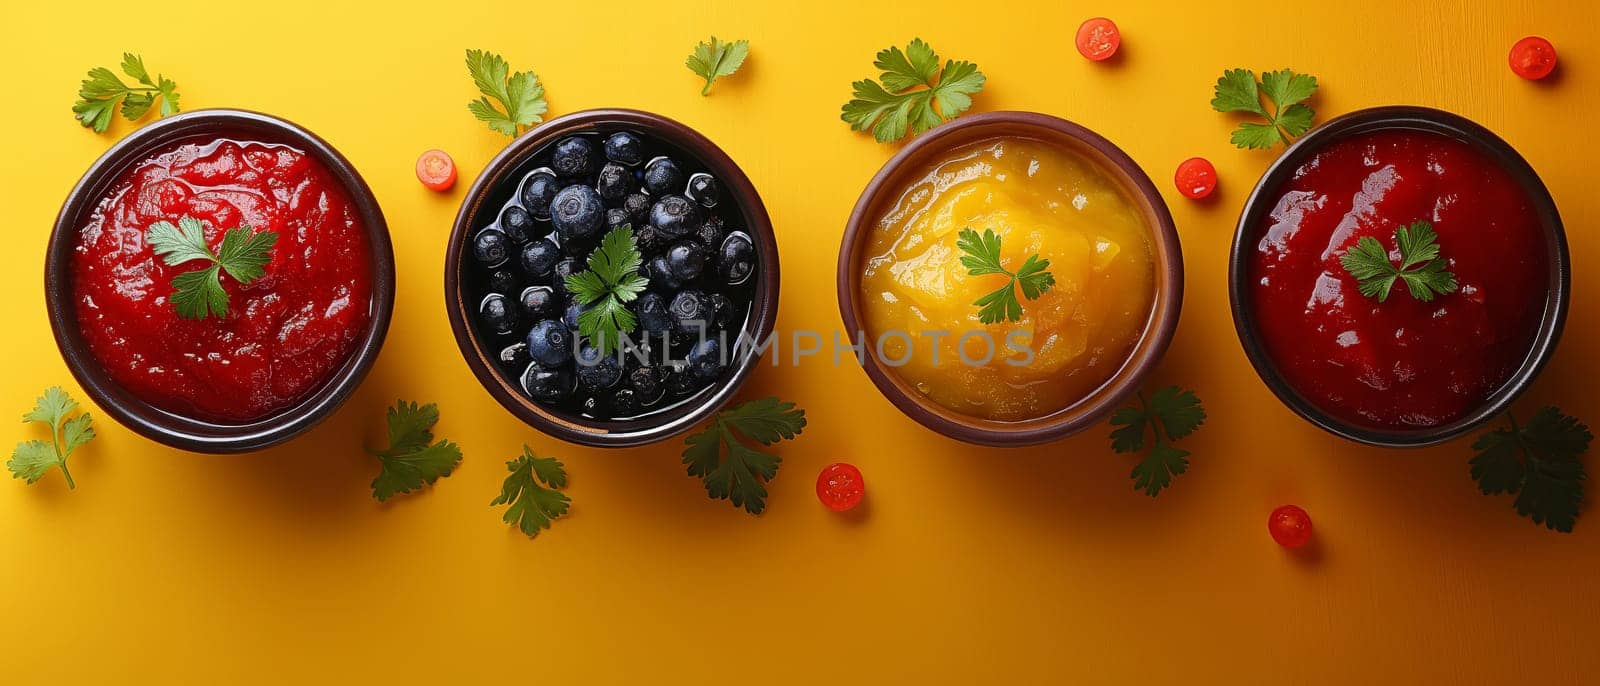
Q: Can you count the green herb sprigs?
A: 15